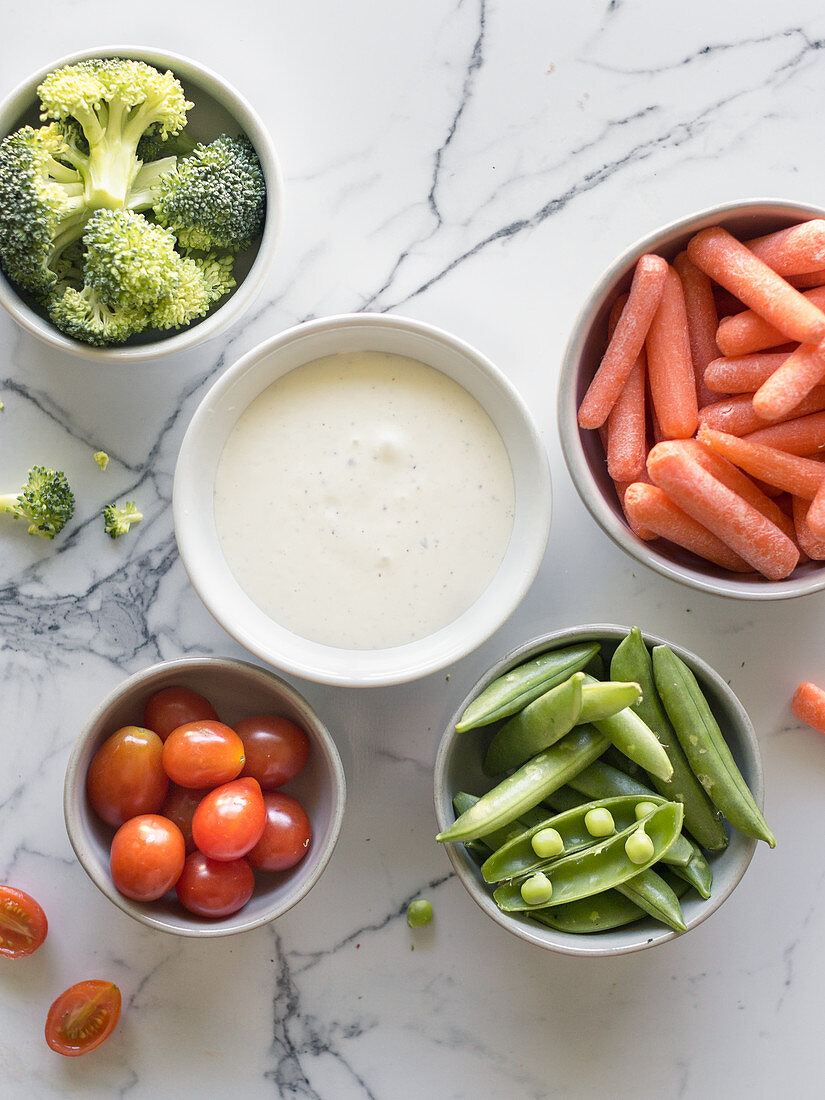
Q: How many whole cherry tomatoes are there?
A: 9